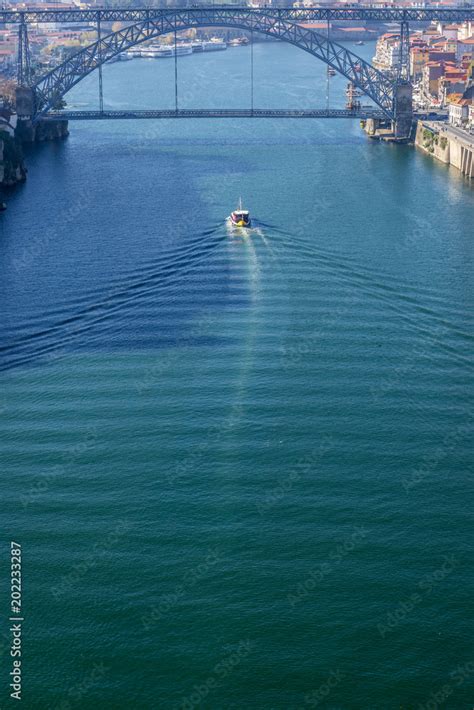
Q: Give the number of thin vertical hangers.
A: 4